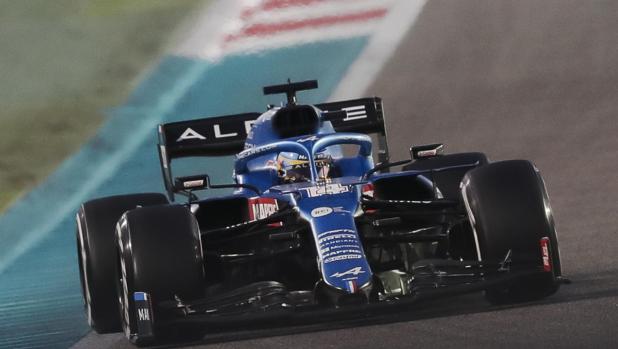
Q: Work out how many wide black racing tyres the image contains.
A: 4